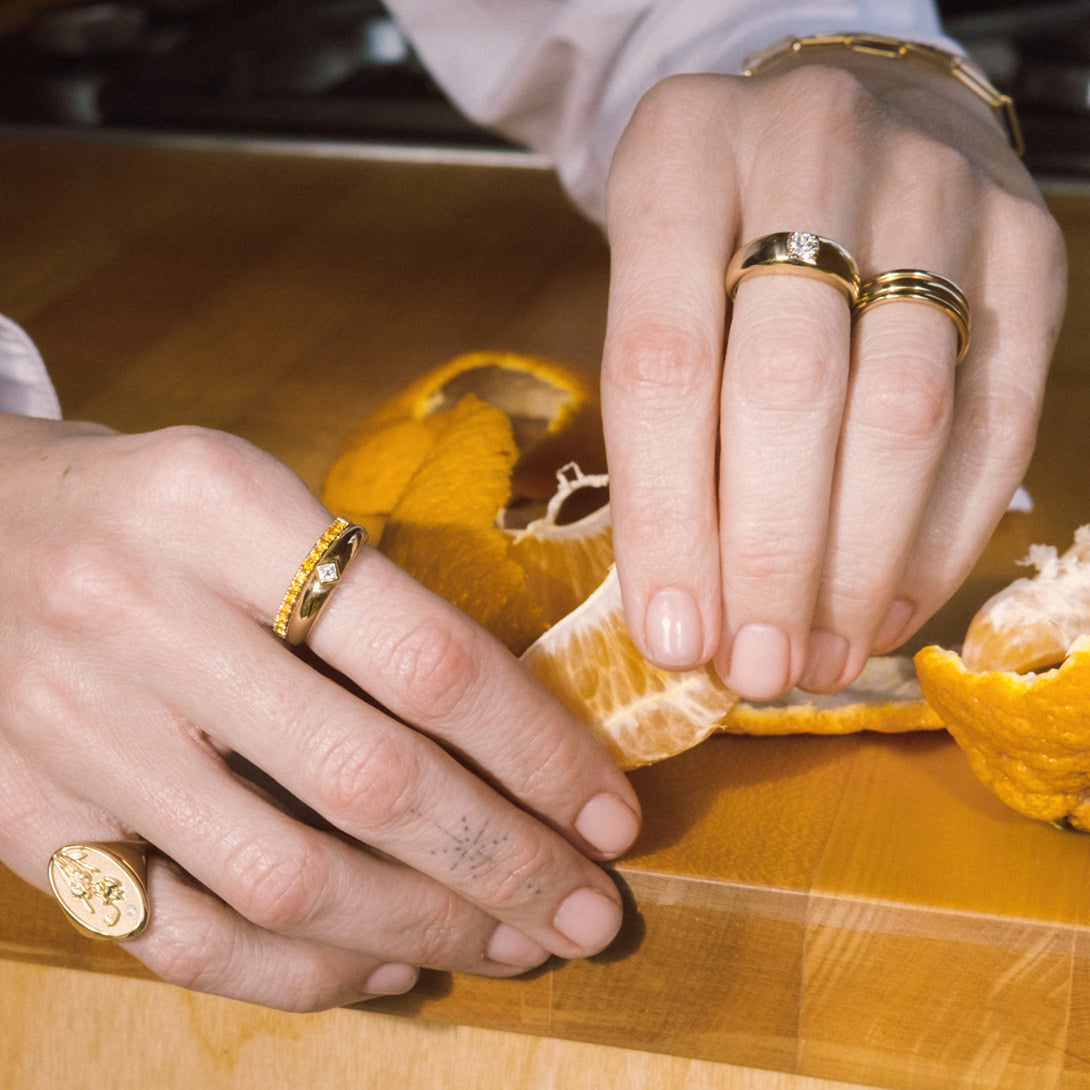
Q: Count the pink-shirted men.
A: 0